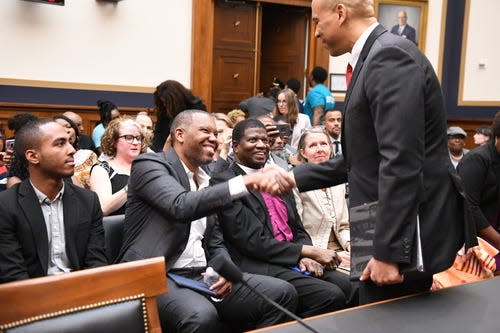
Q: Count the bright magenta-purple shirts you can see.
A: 1